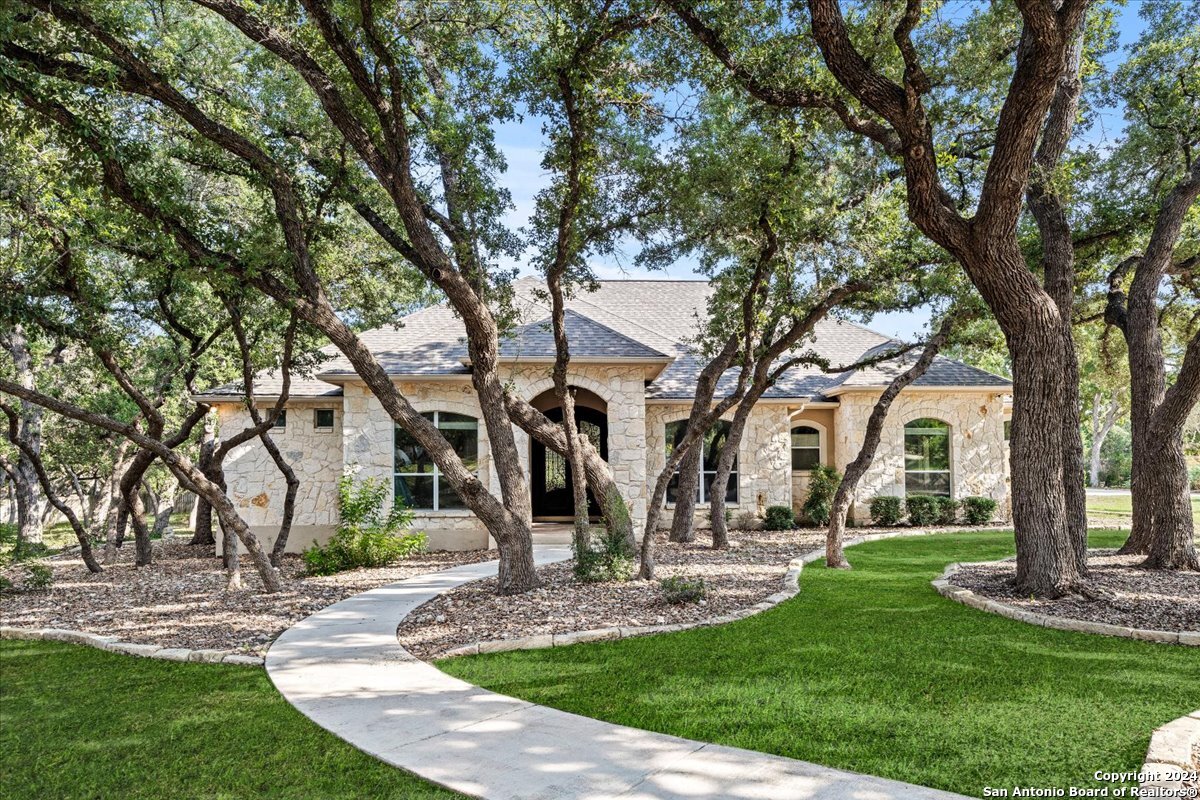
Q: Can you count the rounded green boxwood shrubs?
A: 5